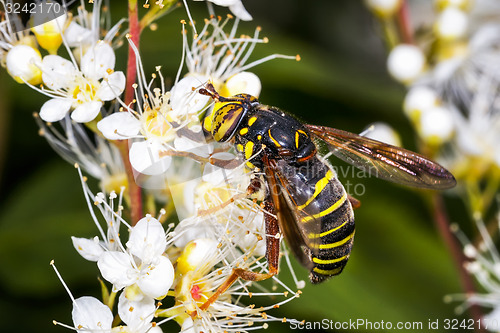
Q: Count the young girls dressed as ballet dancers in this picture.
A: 0